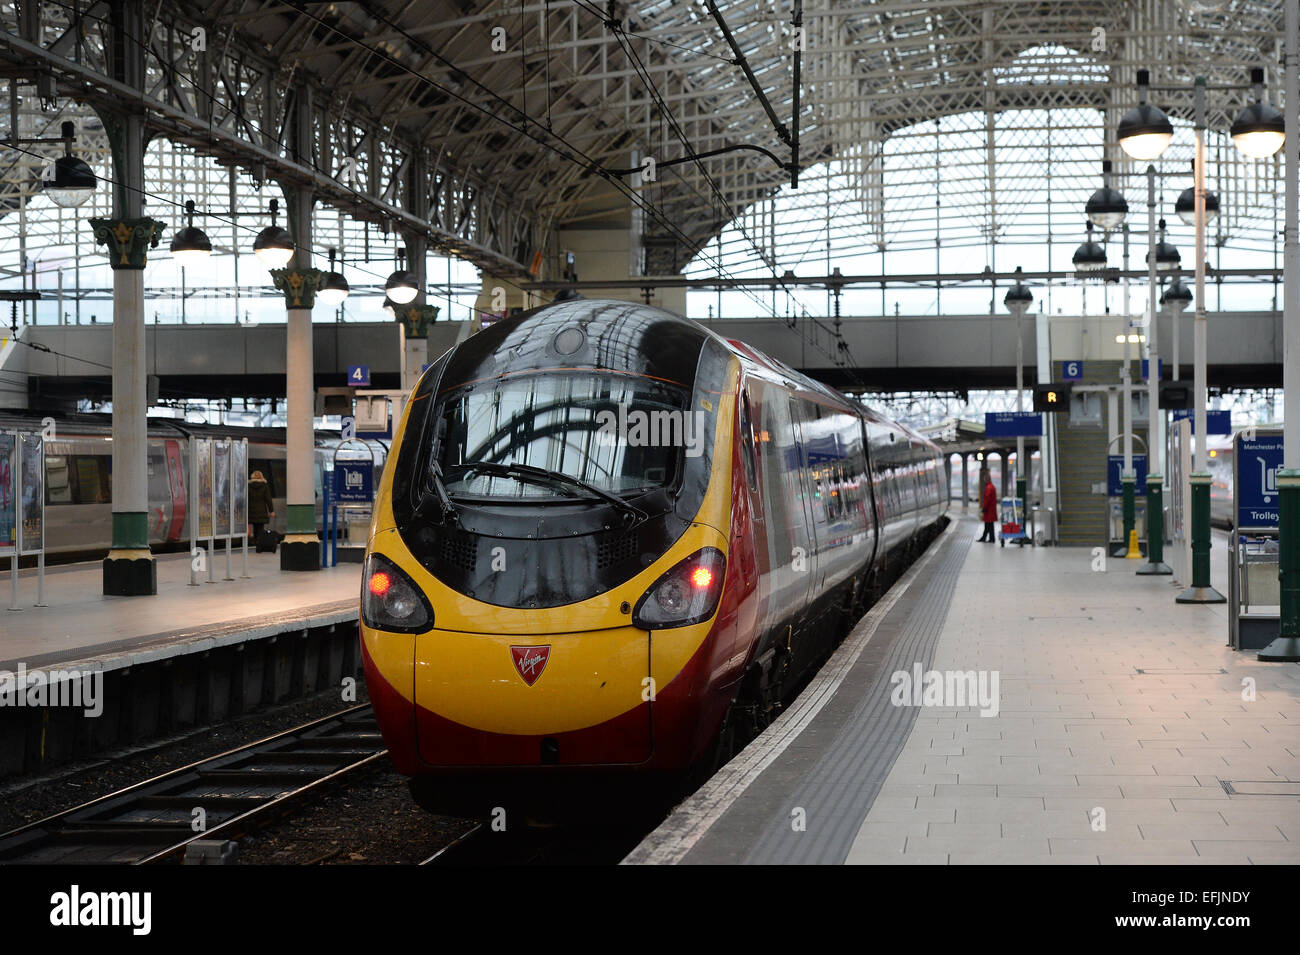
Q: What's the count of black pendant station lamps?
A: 13